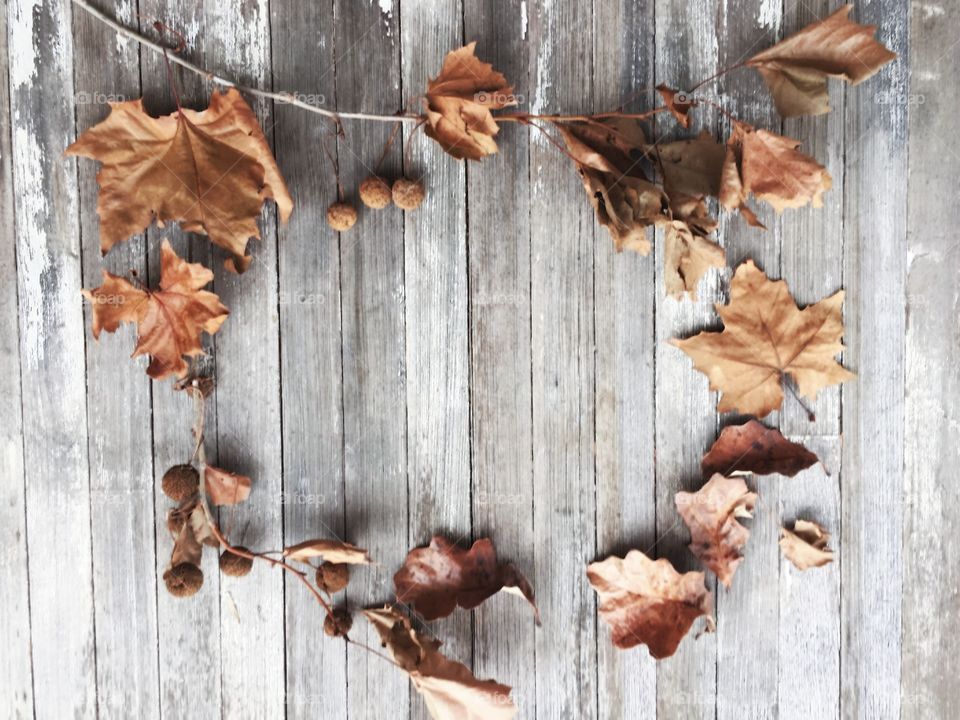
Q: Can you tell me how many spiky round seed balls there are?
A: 8